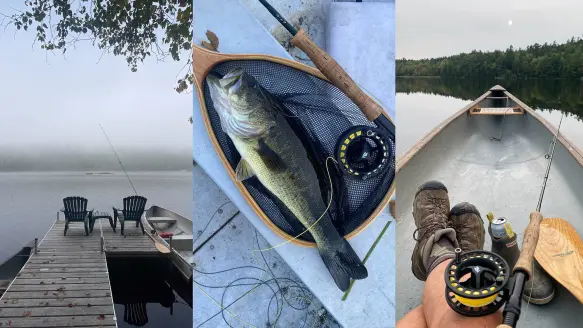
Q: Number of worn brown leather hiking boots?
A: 2